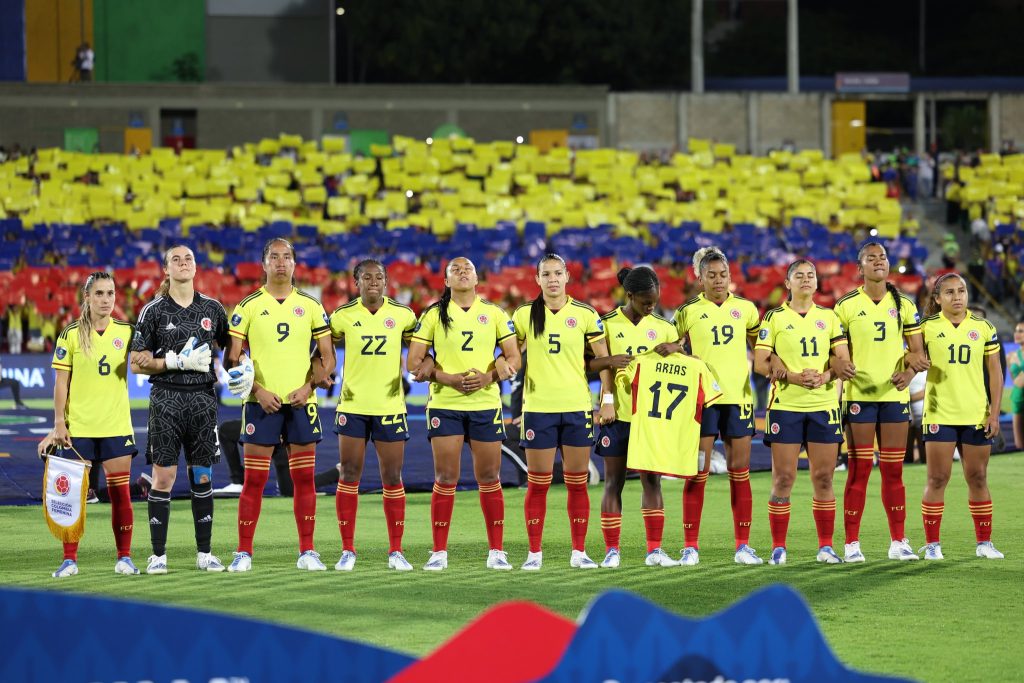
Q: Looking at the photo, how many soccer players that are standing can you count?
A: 11